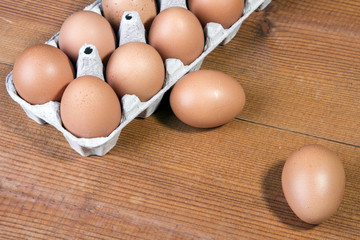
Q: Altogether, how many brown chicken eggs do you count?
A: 9